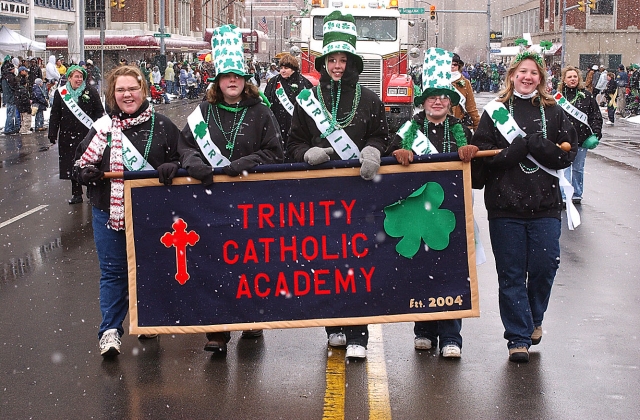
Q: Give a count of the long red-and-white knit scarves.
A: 1